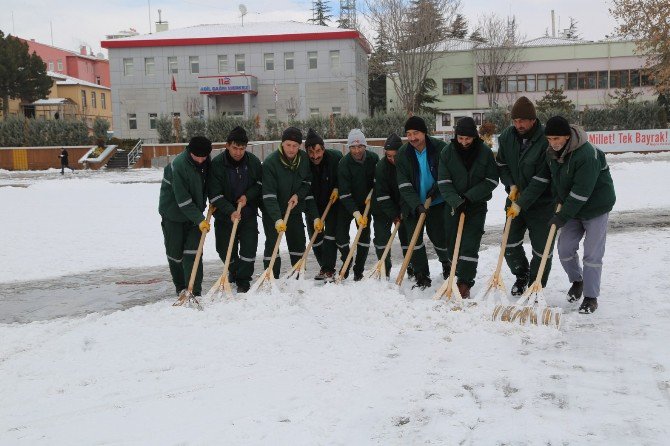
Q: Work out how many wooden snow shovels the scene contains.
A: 10